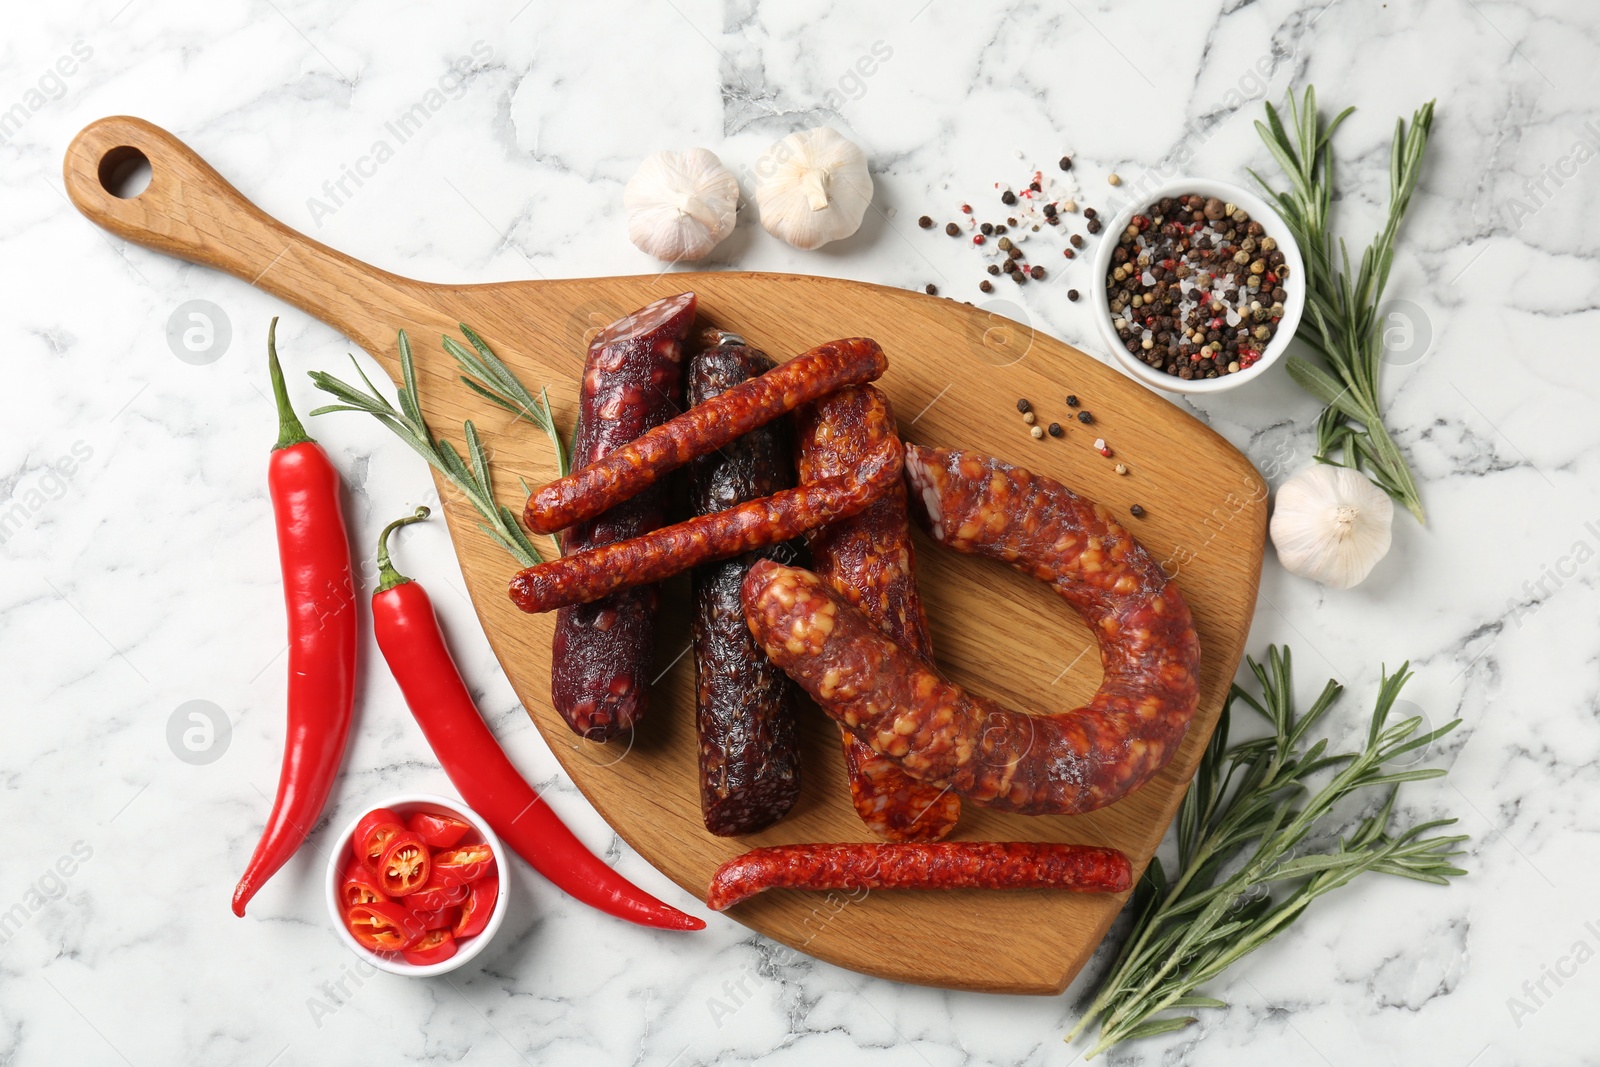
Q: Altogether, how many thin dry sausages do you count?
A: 3